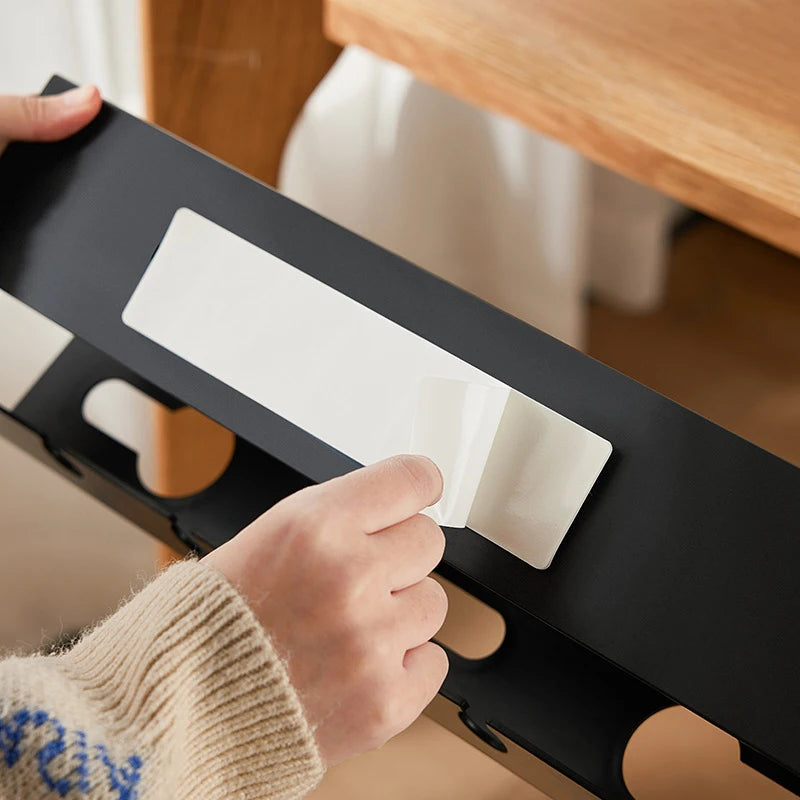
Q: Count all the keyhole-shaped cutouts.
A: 2